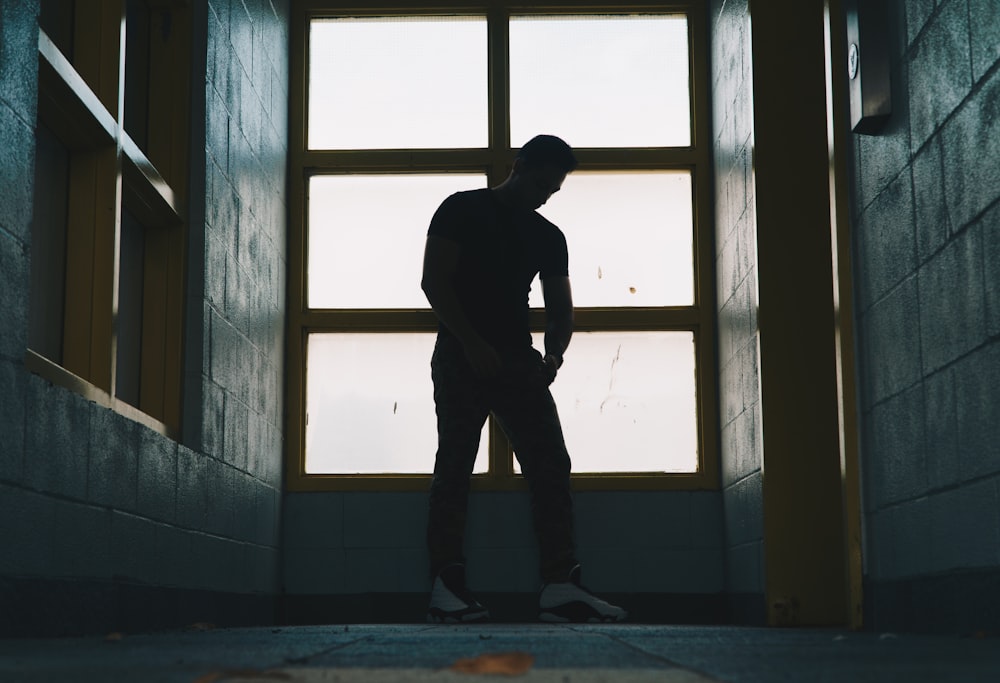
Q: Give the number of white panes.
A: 6